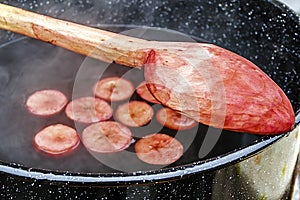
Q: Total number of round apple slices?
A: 9